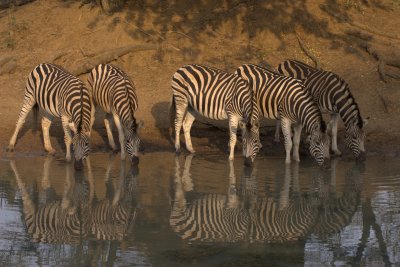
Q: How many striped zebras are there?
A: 5